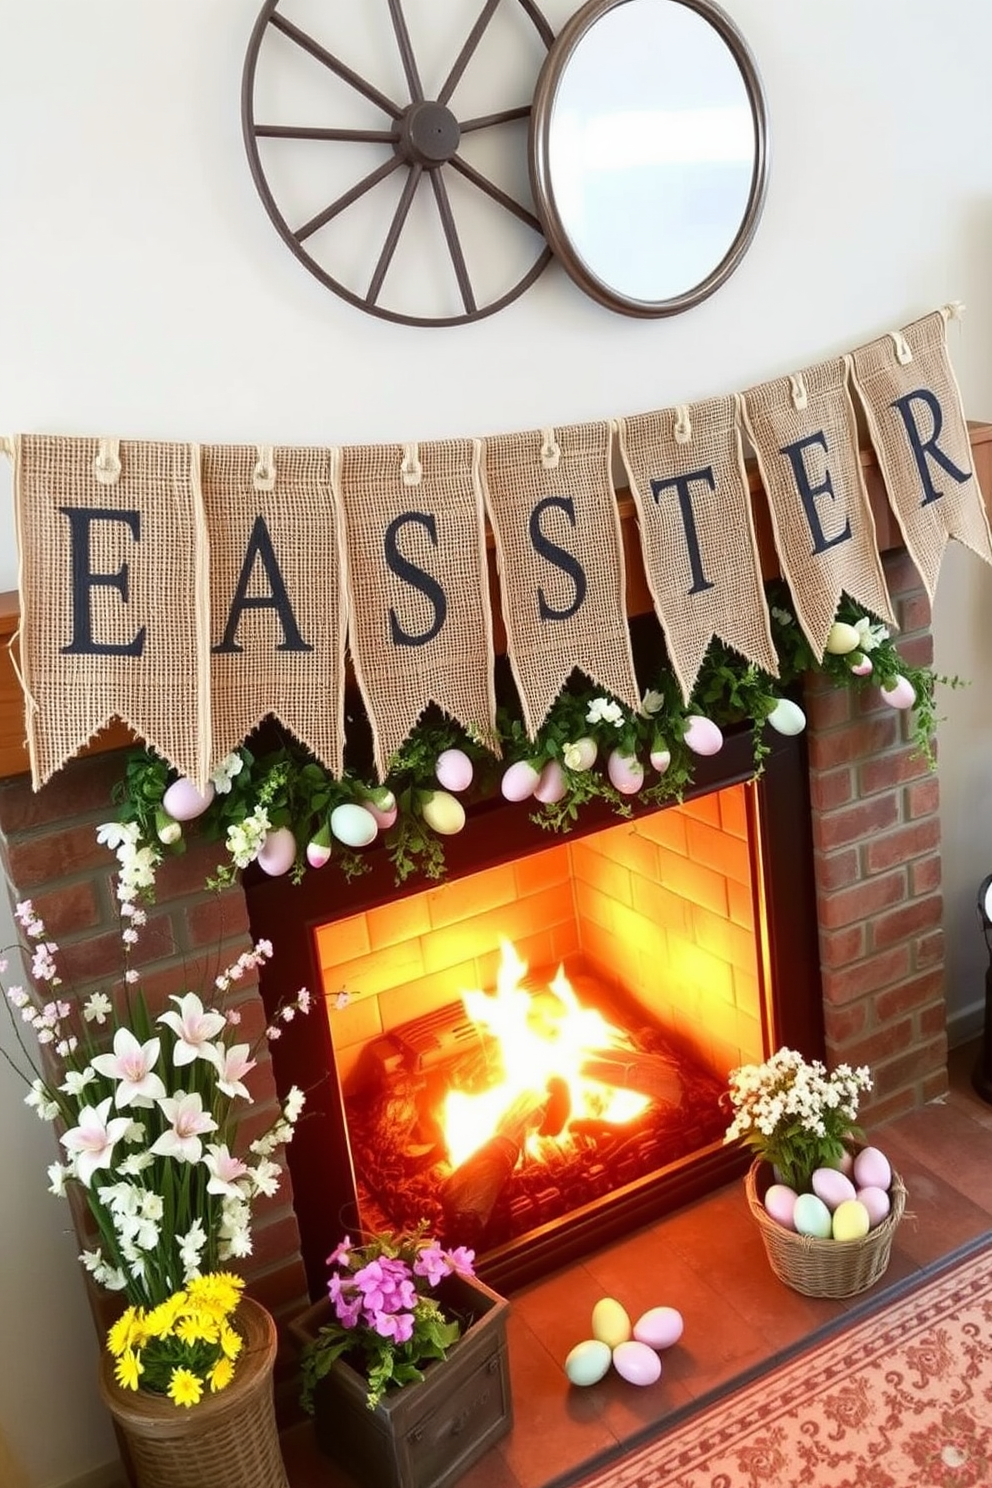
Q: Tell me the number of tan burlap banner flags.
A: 7